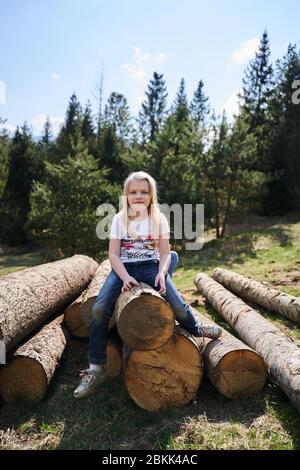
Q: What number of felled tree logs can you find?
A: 9